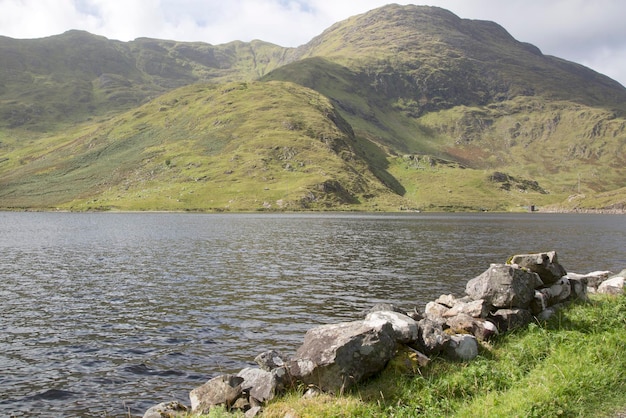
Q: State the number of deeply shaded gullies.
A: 1